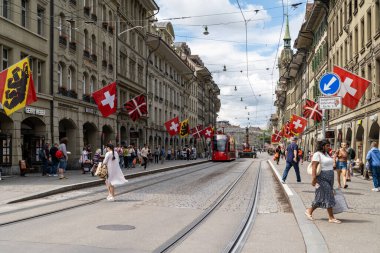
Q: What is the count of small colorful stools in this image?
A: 0